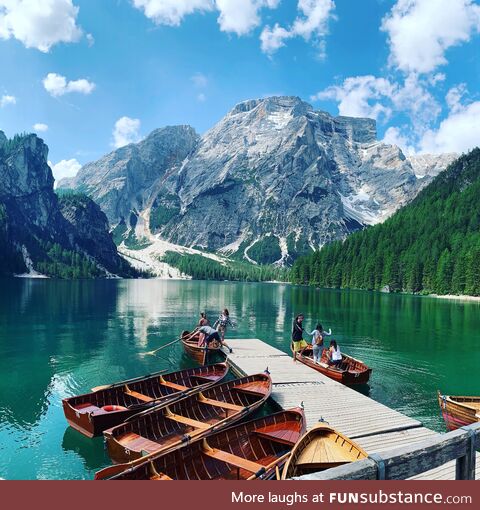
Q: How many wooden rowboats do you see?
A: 7